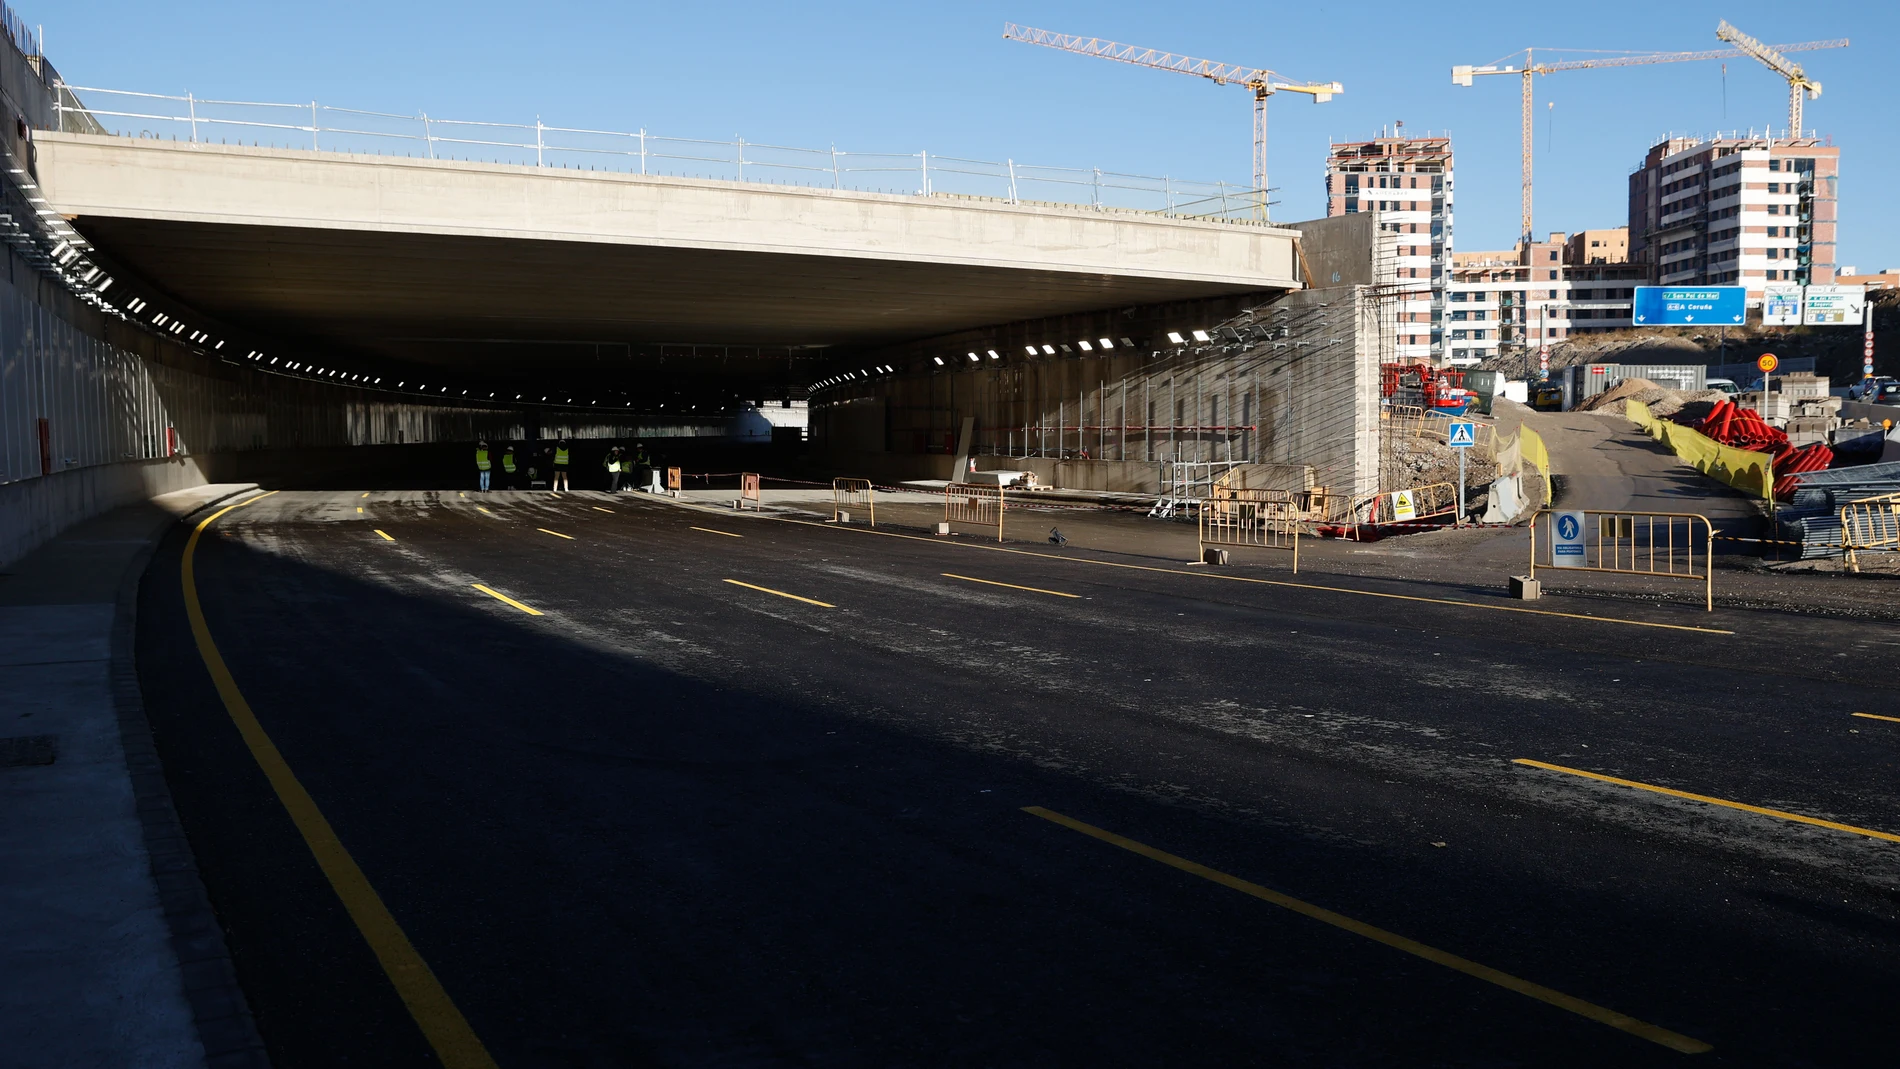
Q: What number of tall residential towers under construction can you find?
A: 2